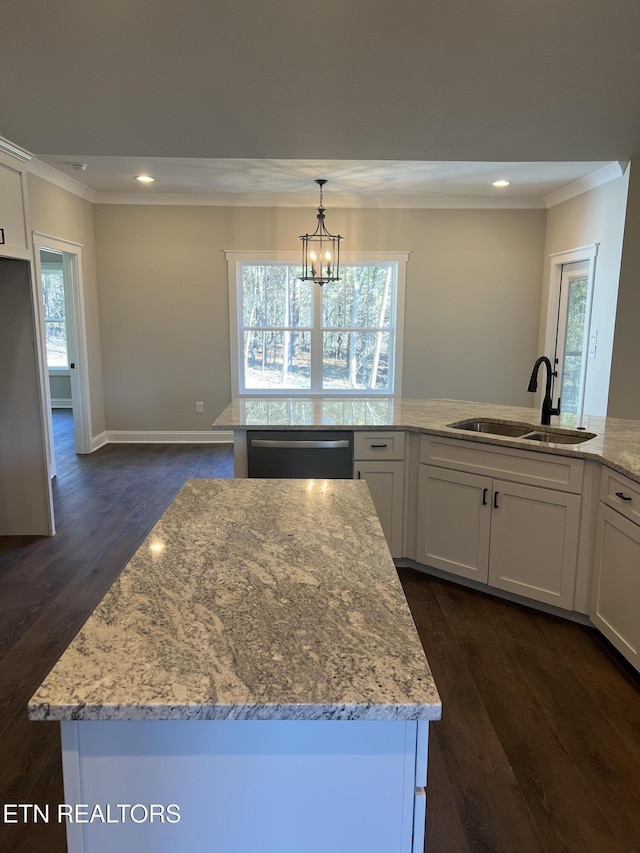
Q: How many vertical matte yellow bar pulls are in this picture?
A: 0